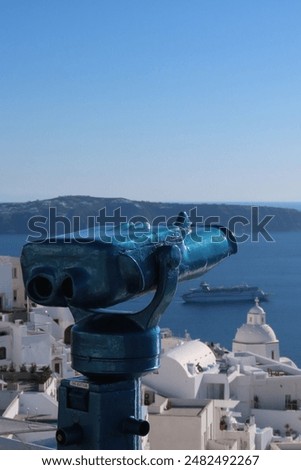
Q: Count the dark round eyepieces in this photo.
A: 2